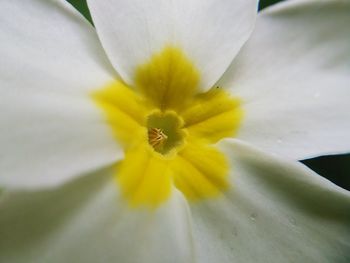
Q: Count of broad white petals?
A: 5